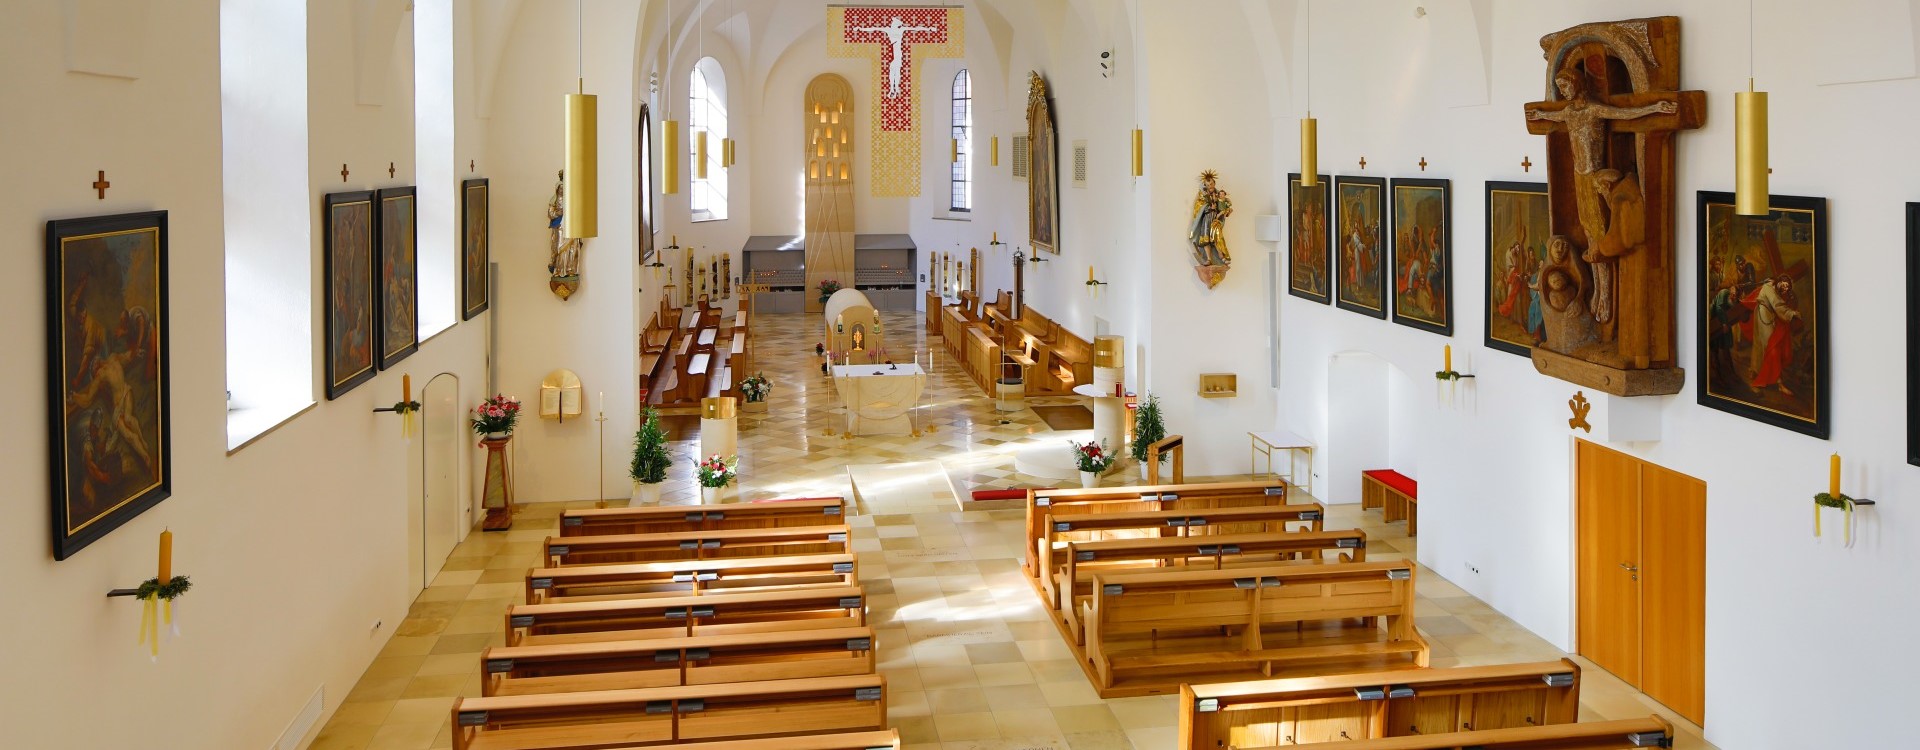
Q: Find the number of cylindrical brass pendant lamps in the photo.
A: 10